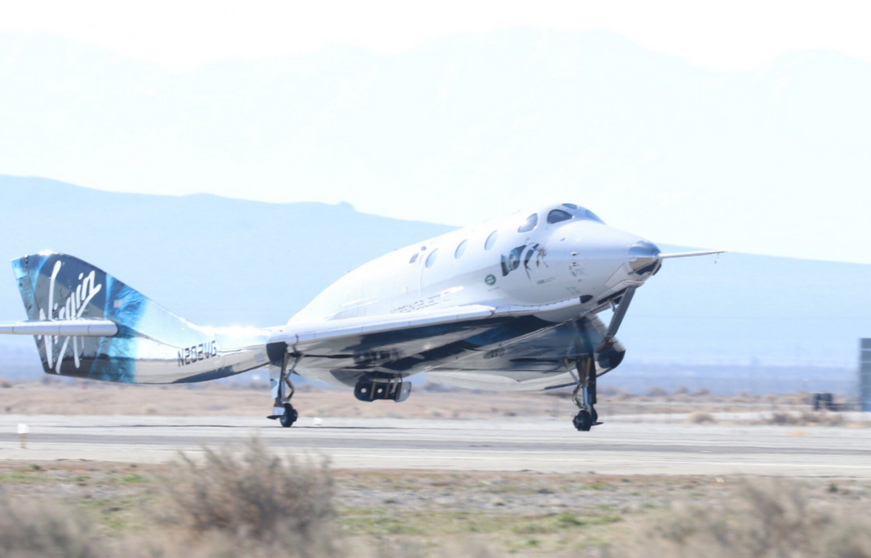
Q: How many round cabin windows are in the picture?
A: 3